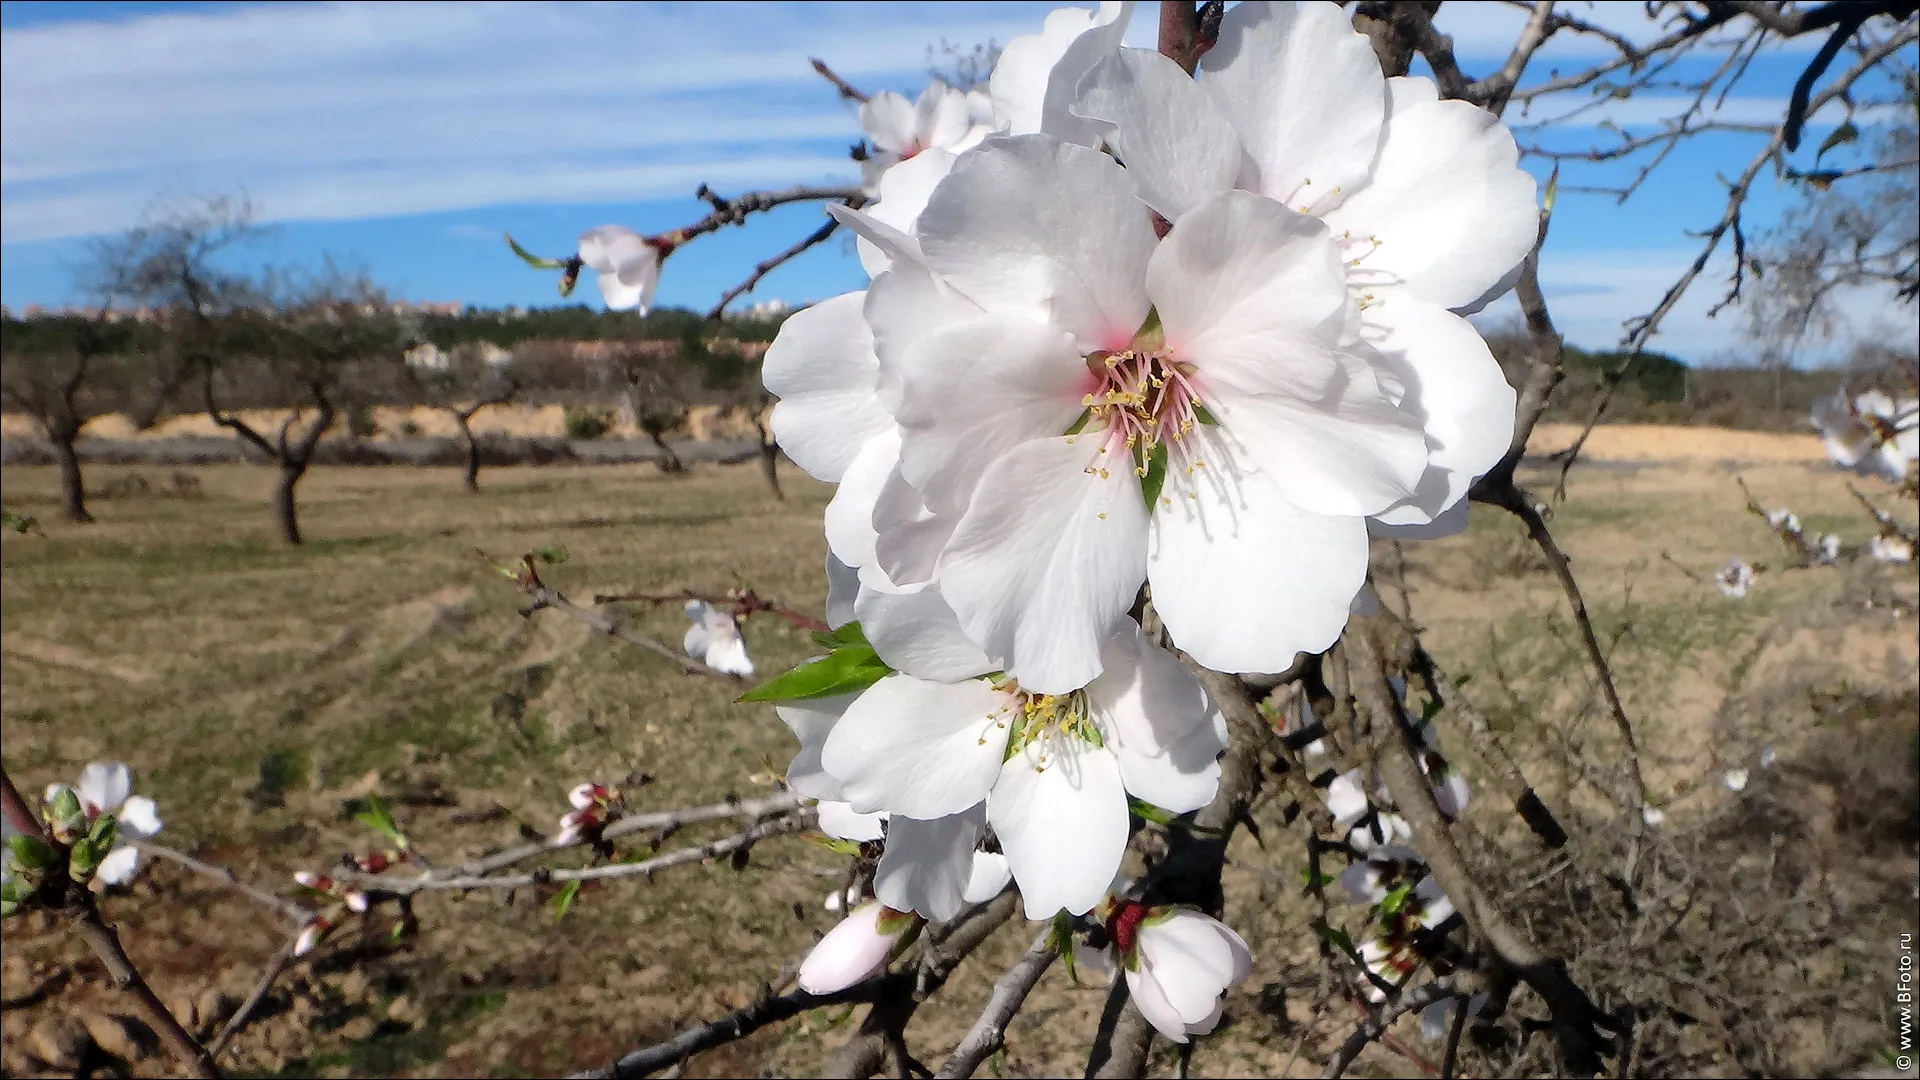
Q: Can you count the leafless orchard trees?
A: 5